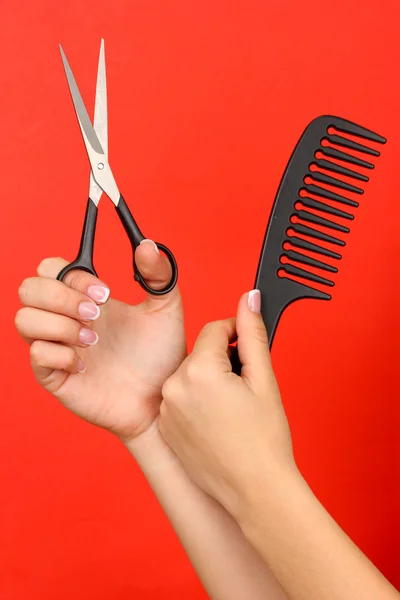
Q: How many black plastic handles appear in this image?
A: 3